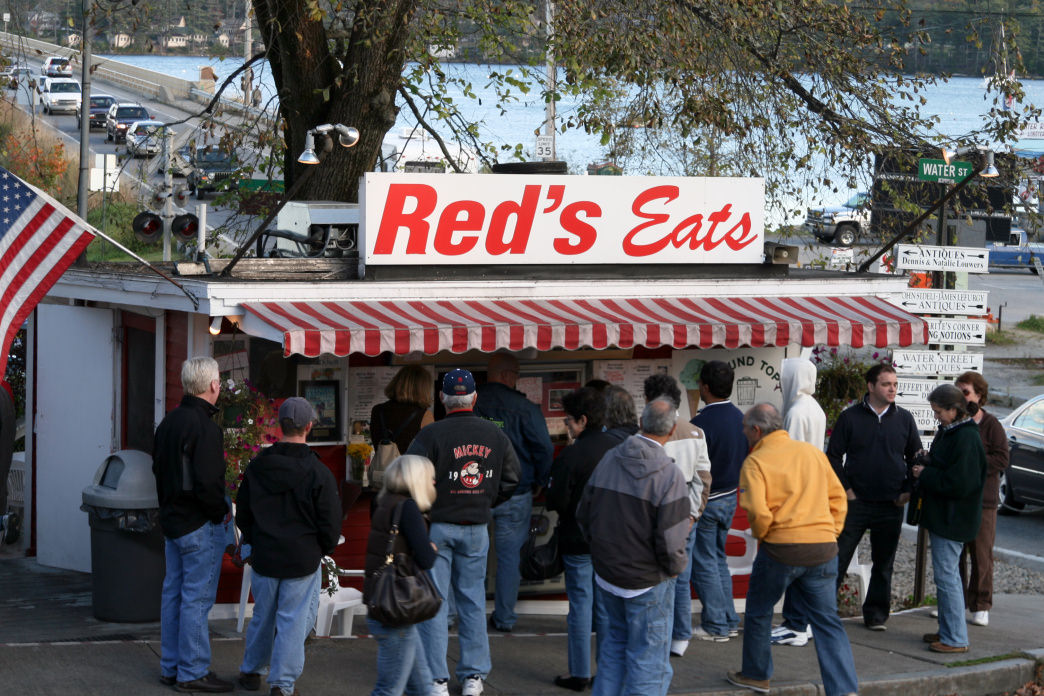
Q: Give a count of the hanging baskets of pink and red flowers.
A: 2